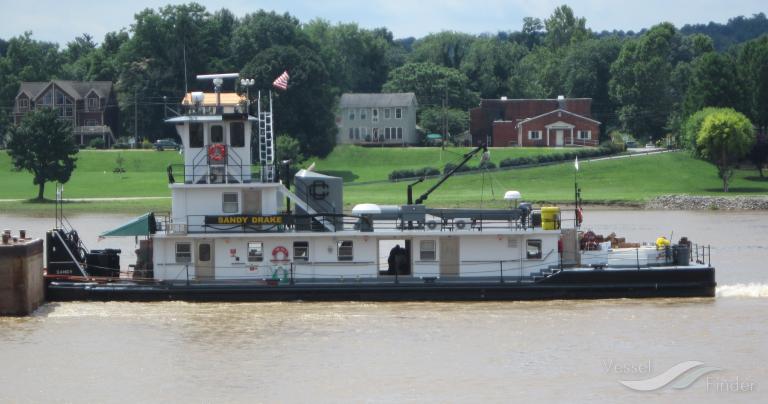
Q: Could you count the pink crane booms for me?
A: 0